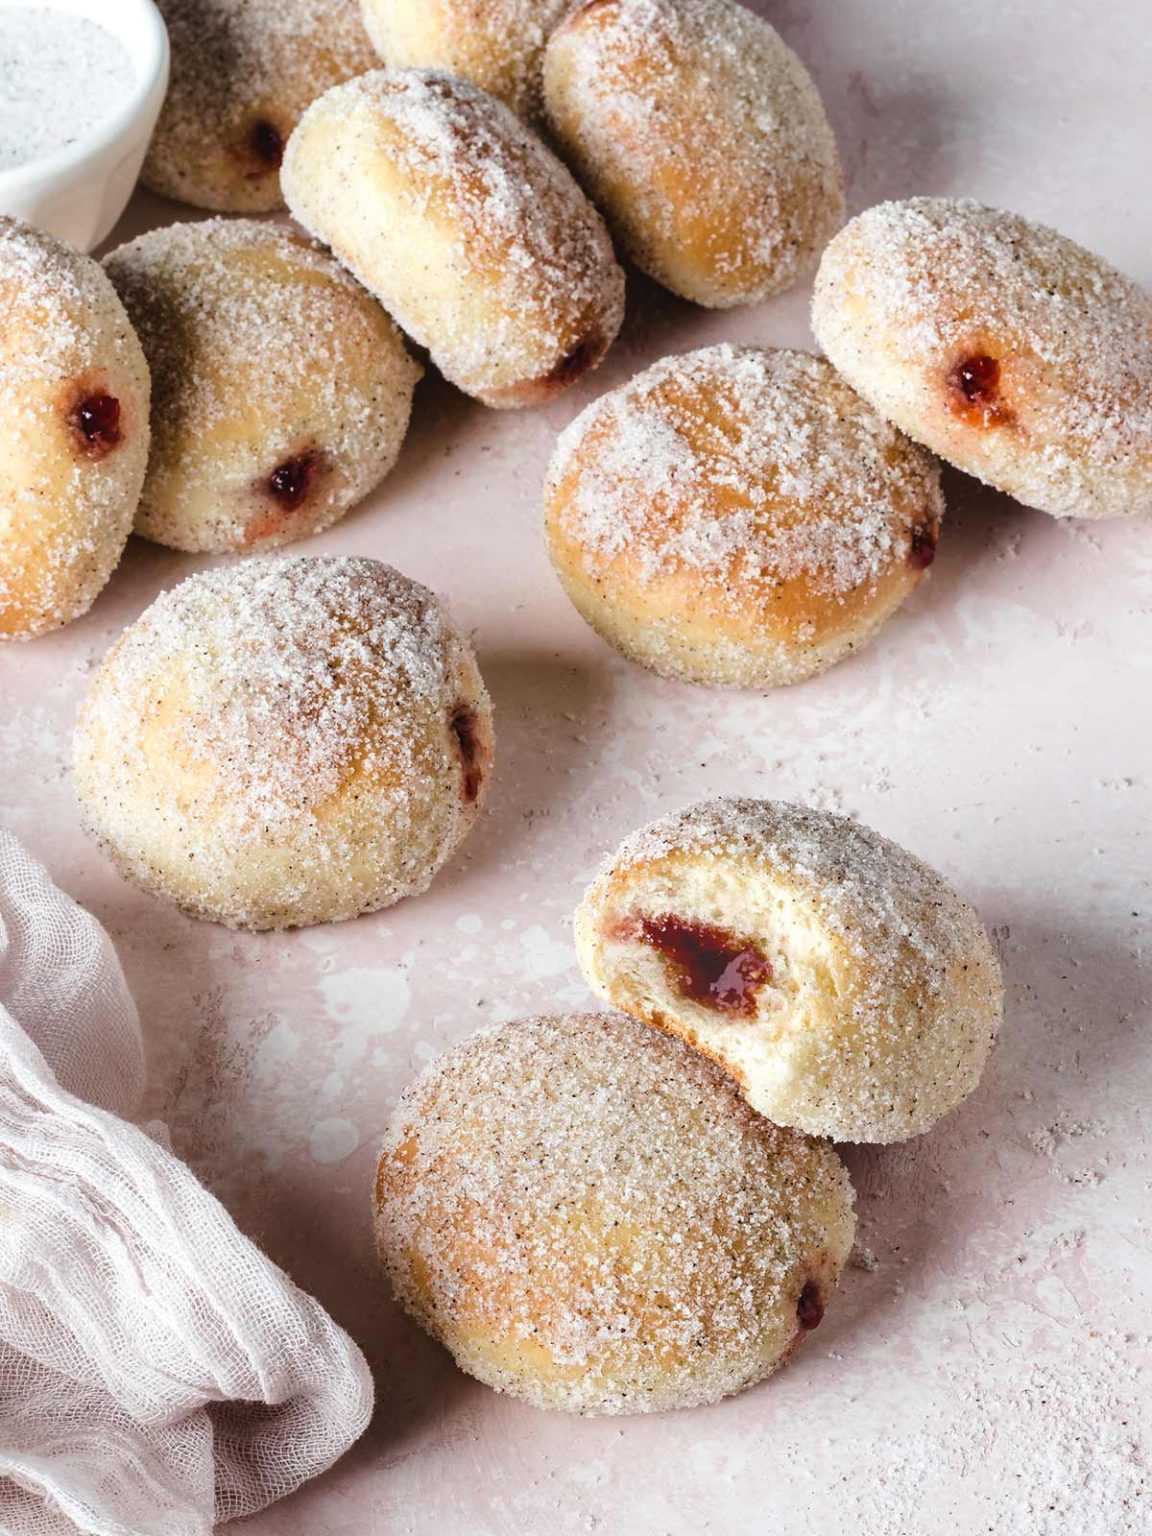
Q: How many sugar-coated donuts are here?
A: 11